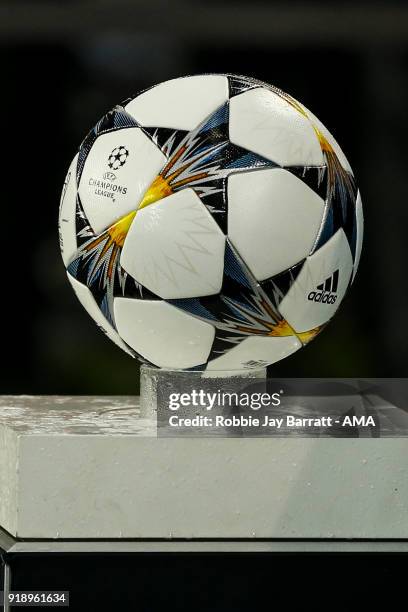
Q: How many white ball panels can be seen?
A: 12